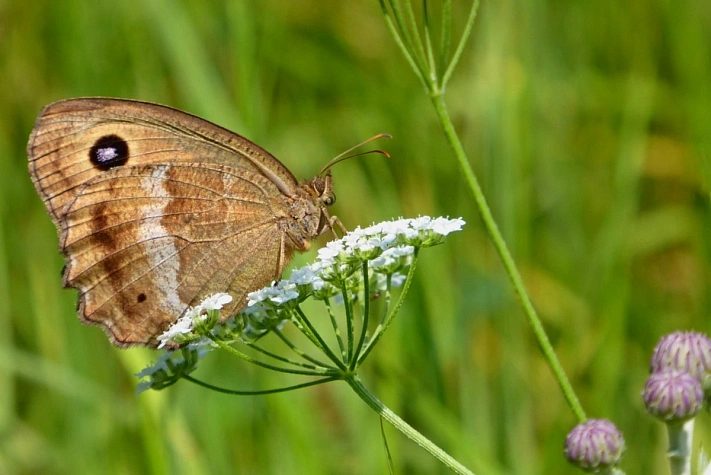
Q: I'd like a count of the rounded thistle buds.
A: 3